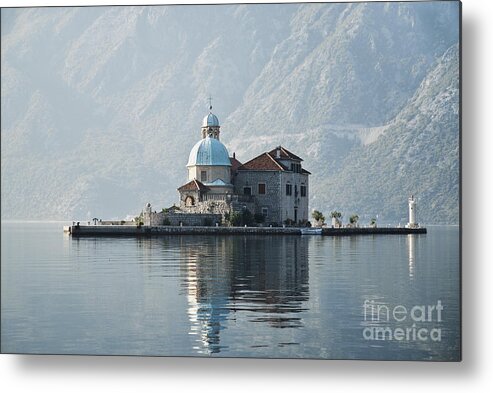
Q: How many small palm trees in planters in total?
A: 4